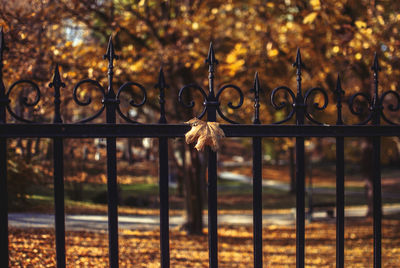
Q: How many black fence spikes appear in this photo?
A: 9